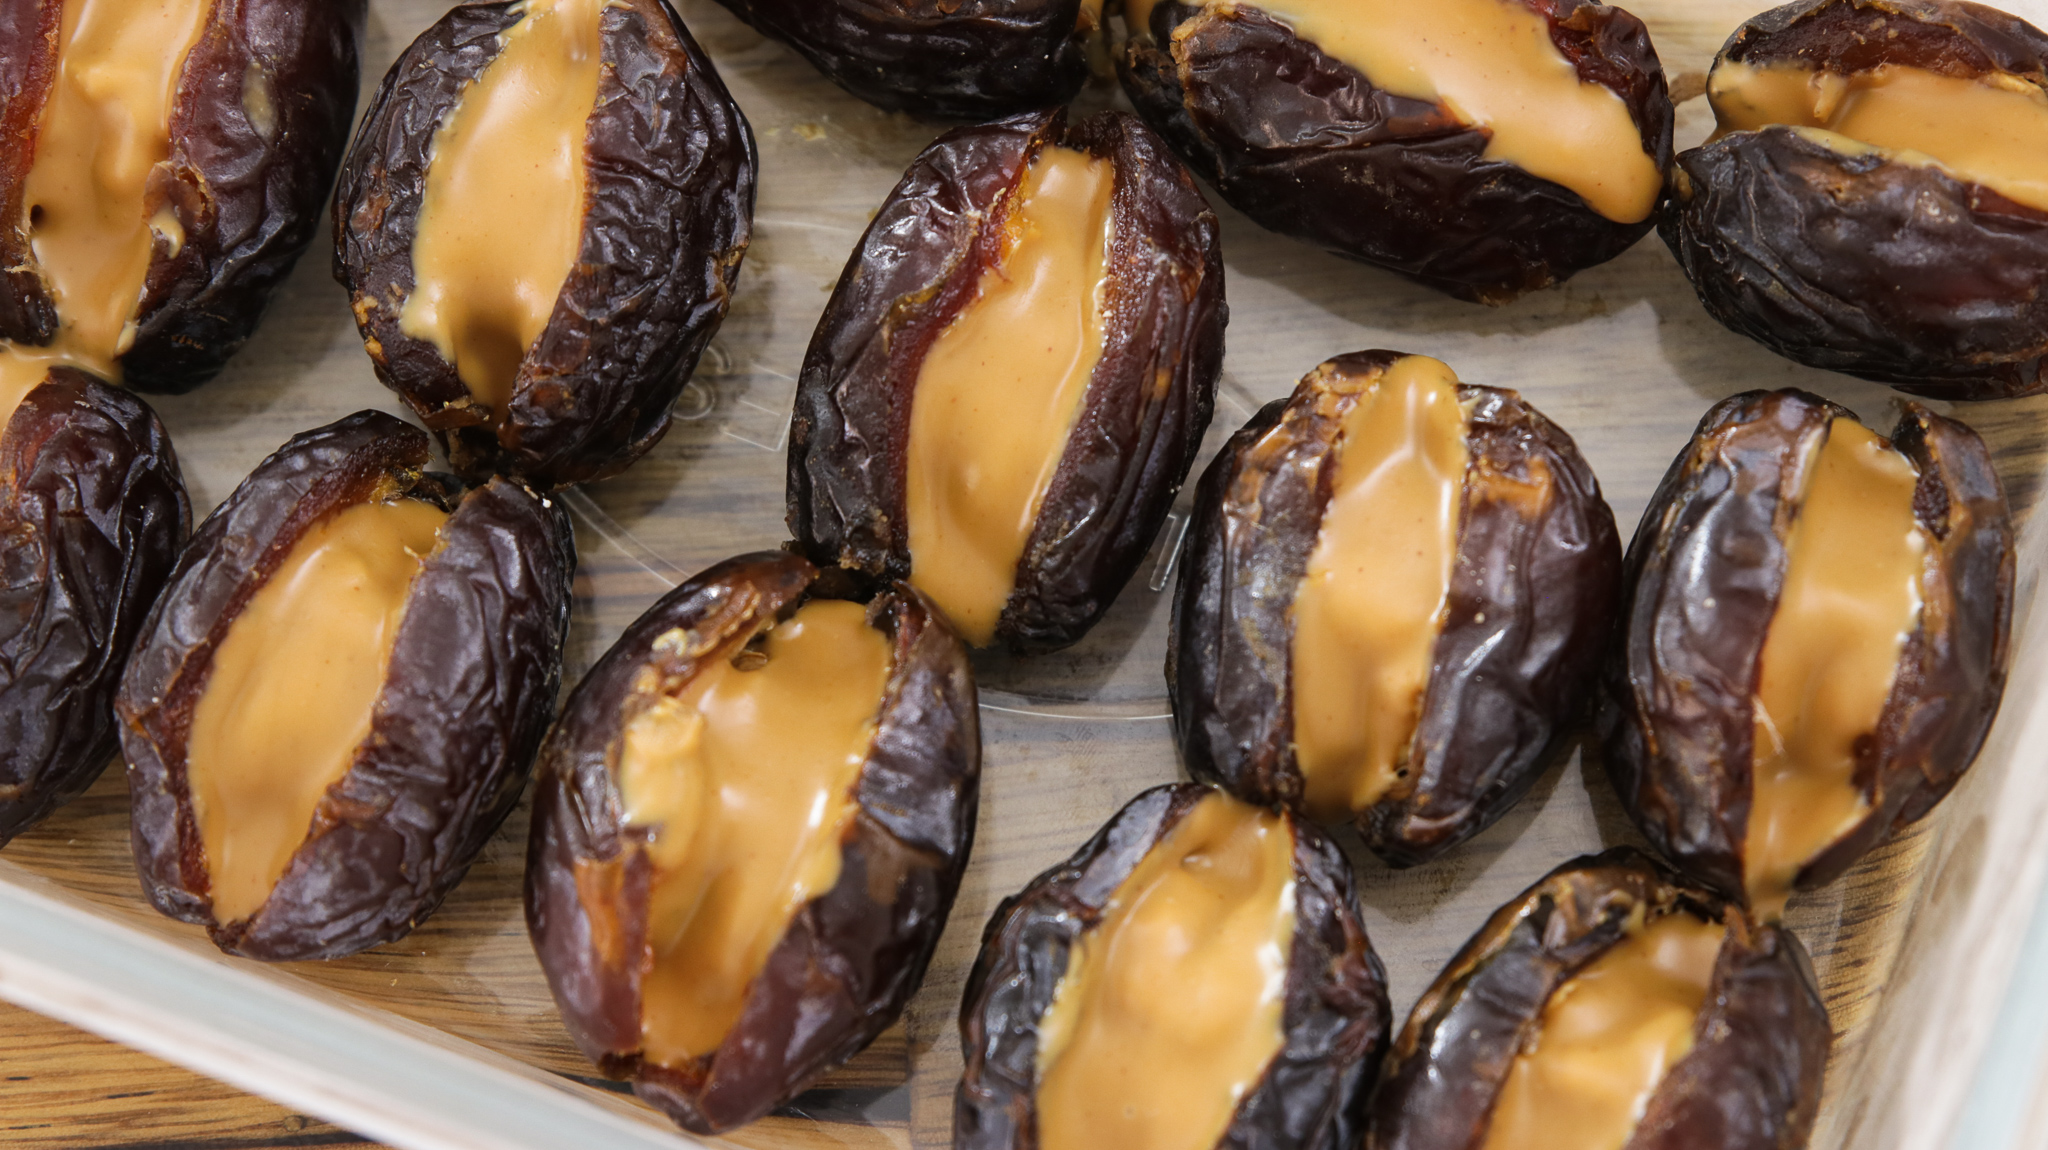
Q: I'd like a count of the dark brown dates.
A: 13